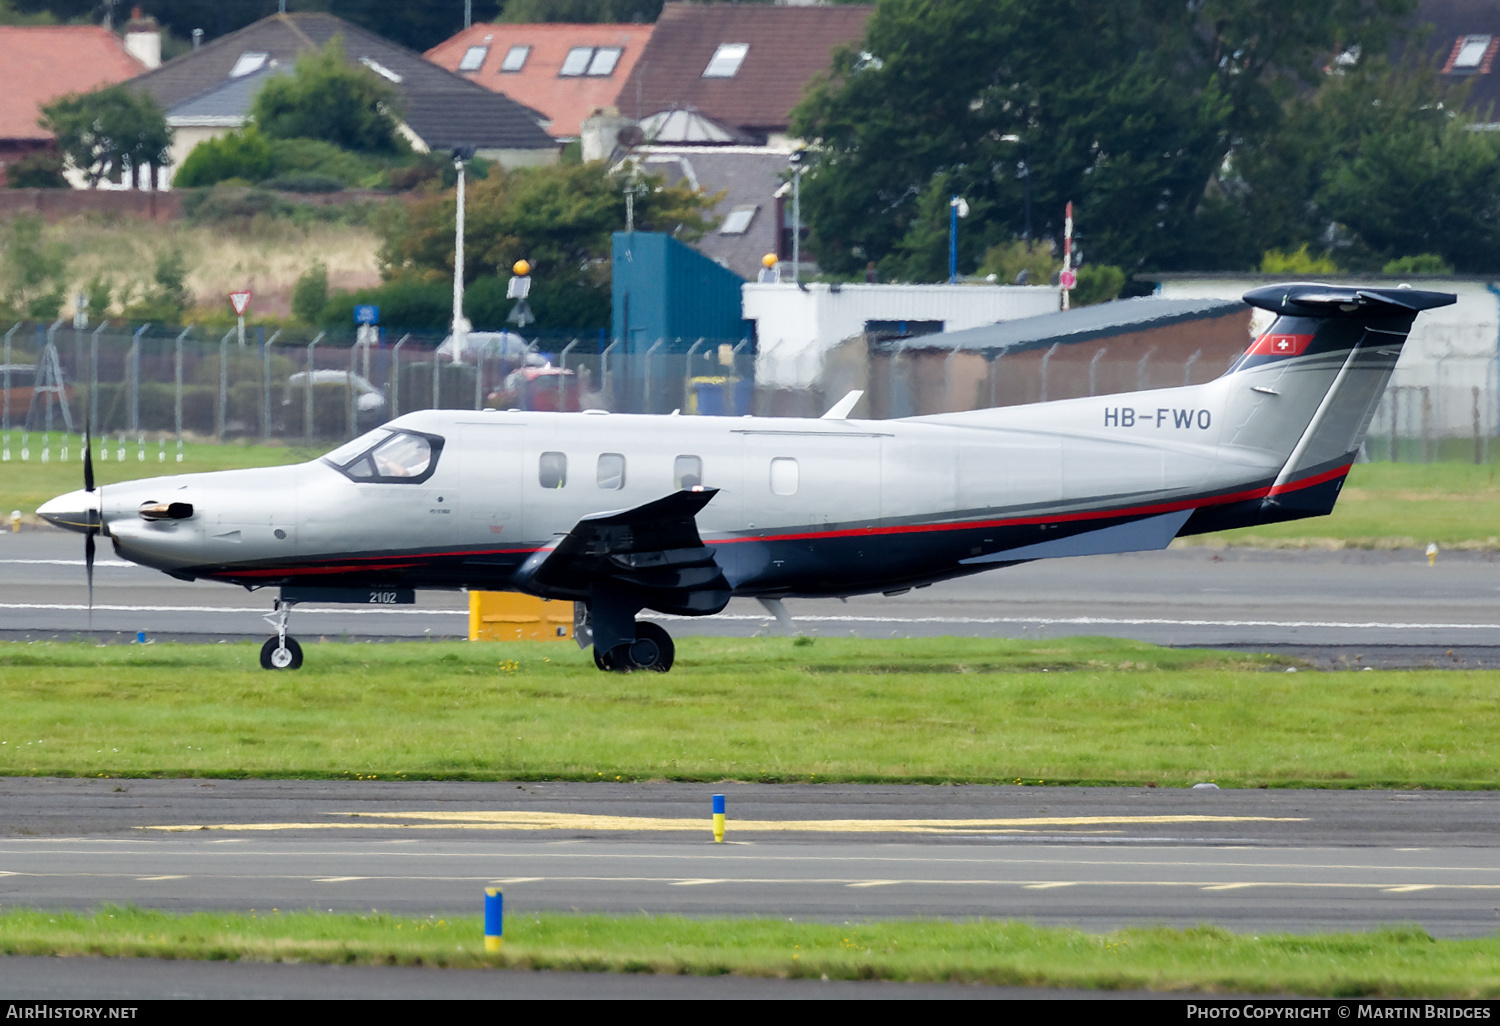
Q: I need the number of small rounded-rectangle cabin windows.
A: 4